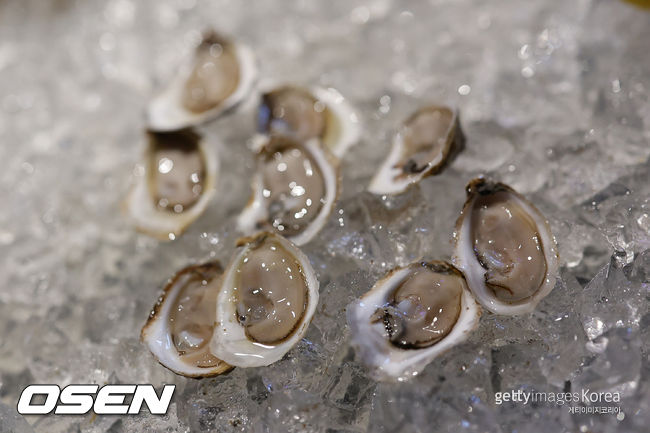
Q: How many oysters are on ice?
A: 9